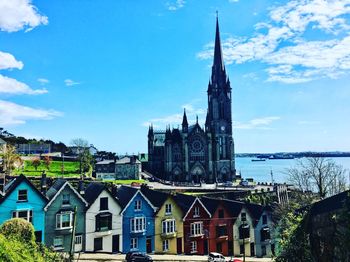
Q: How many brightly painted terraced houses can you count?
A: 9